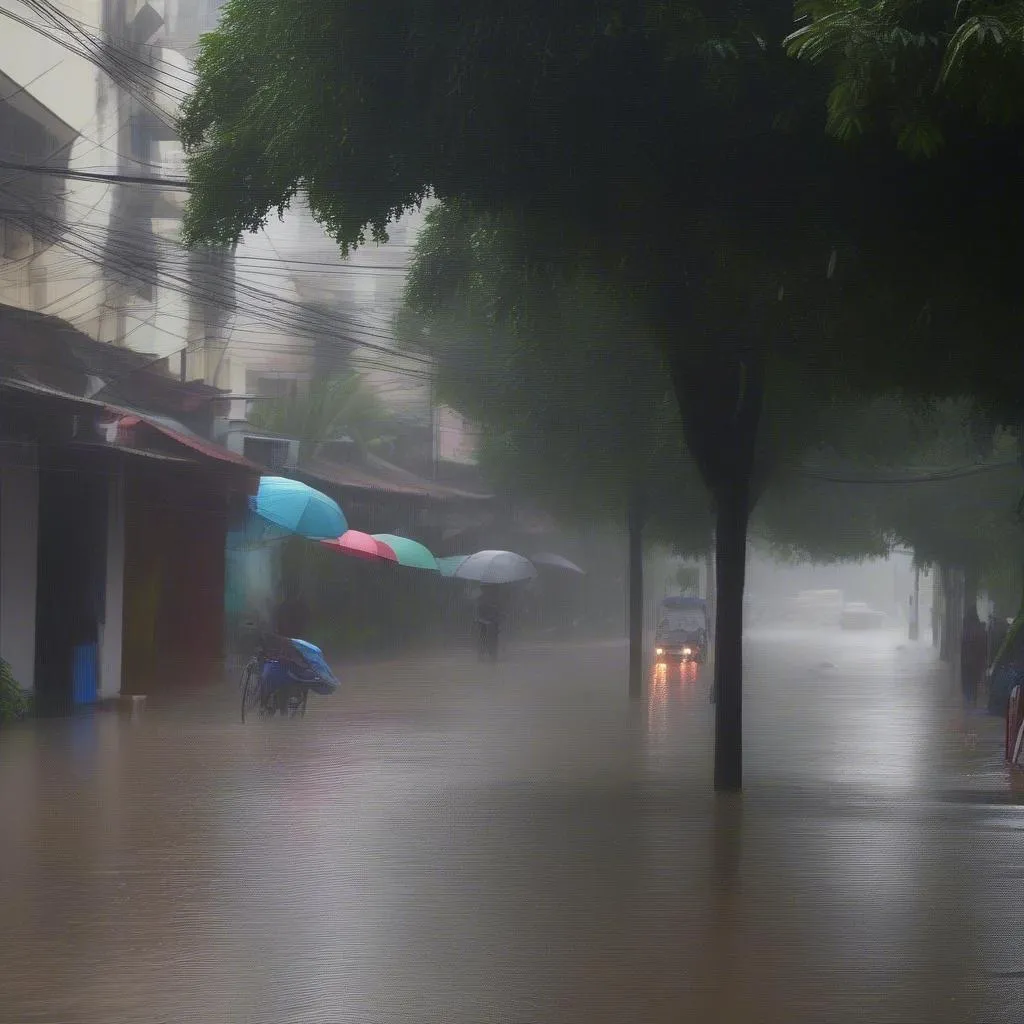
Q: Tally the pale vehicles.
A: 2